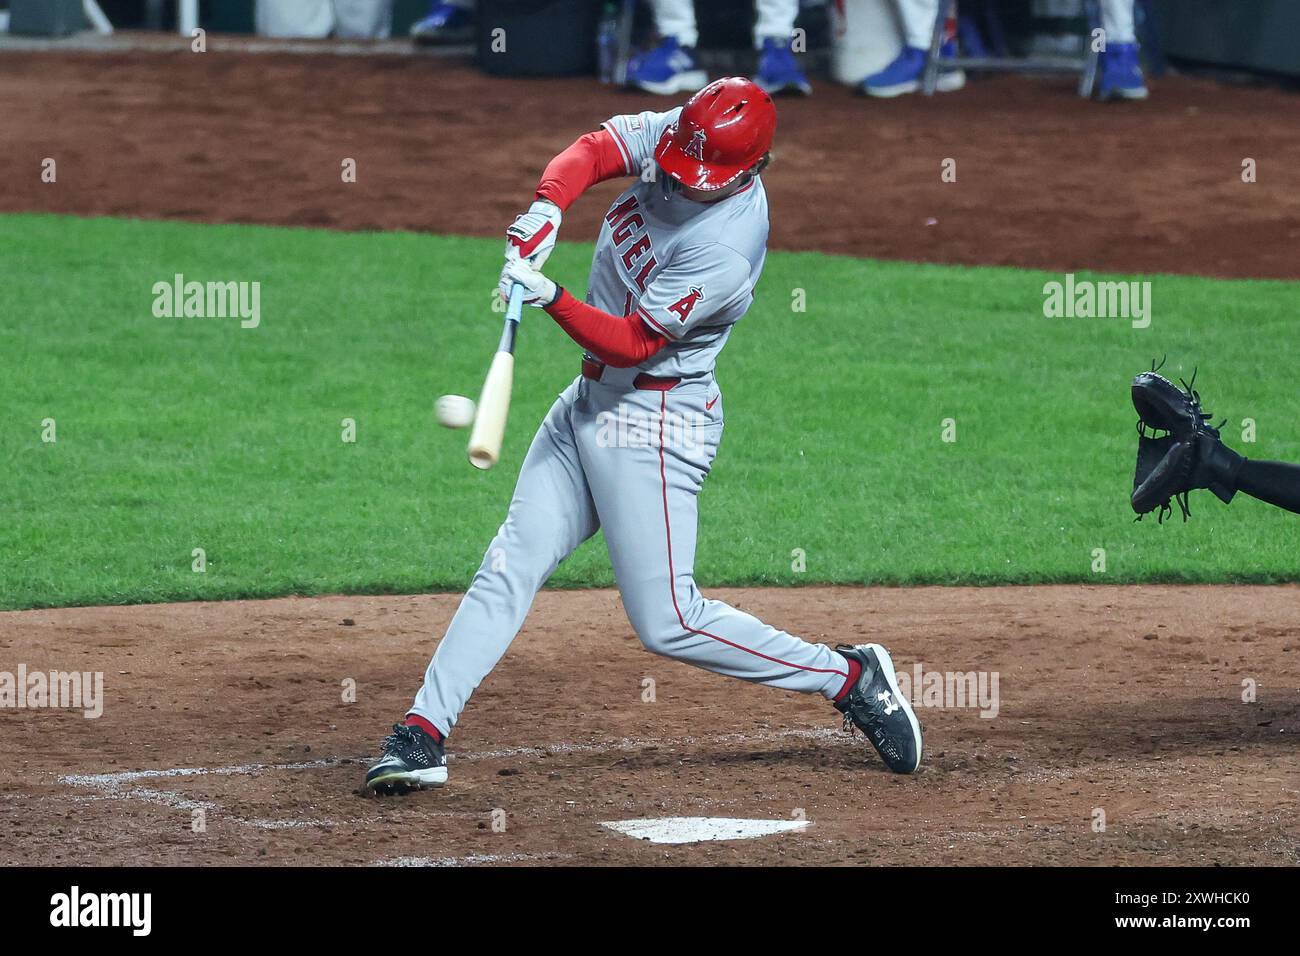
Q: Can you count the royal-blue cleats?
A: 5